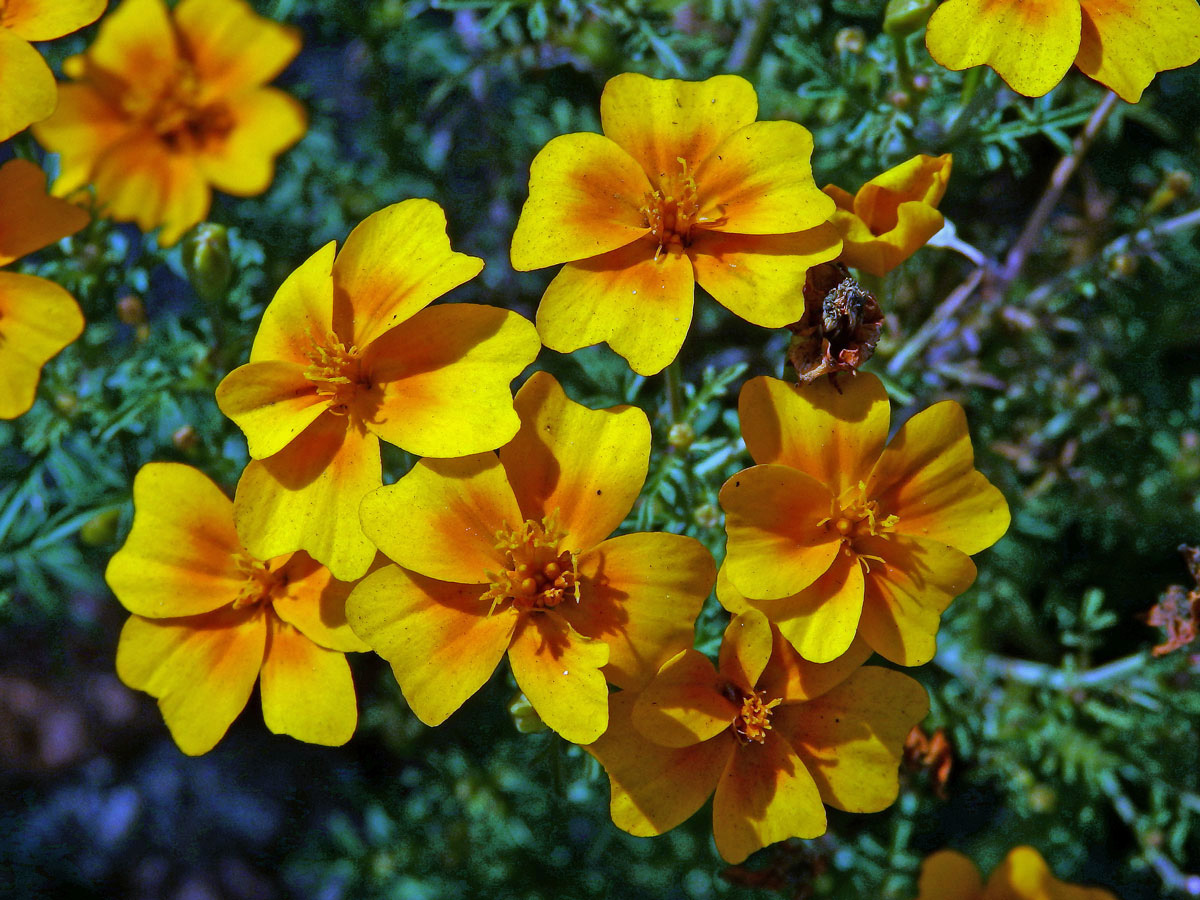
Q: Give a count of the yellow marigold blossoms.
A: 12